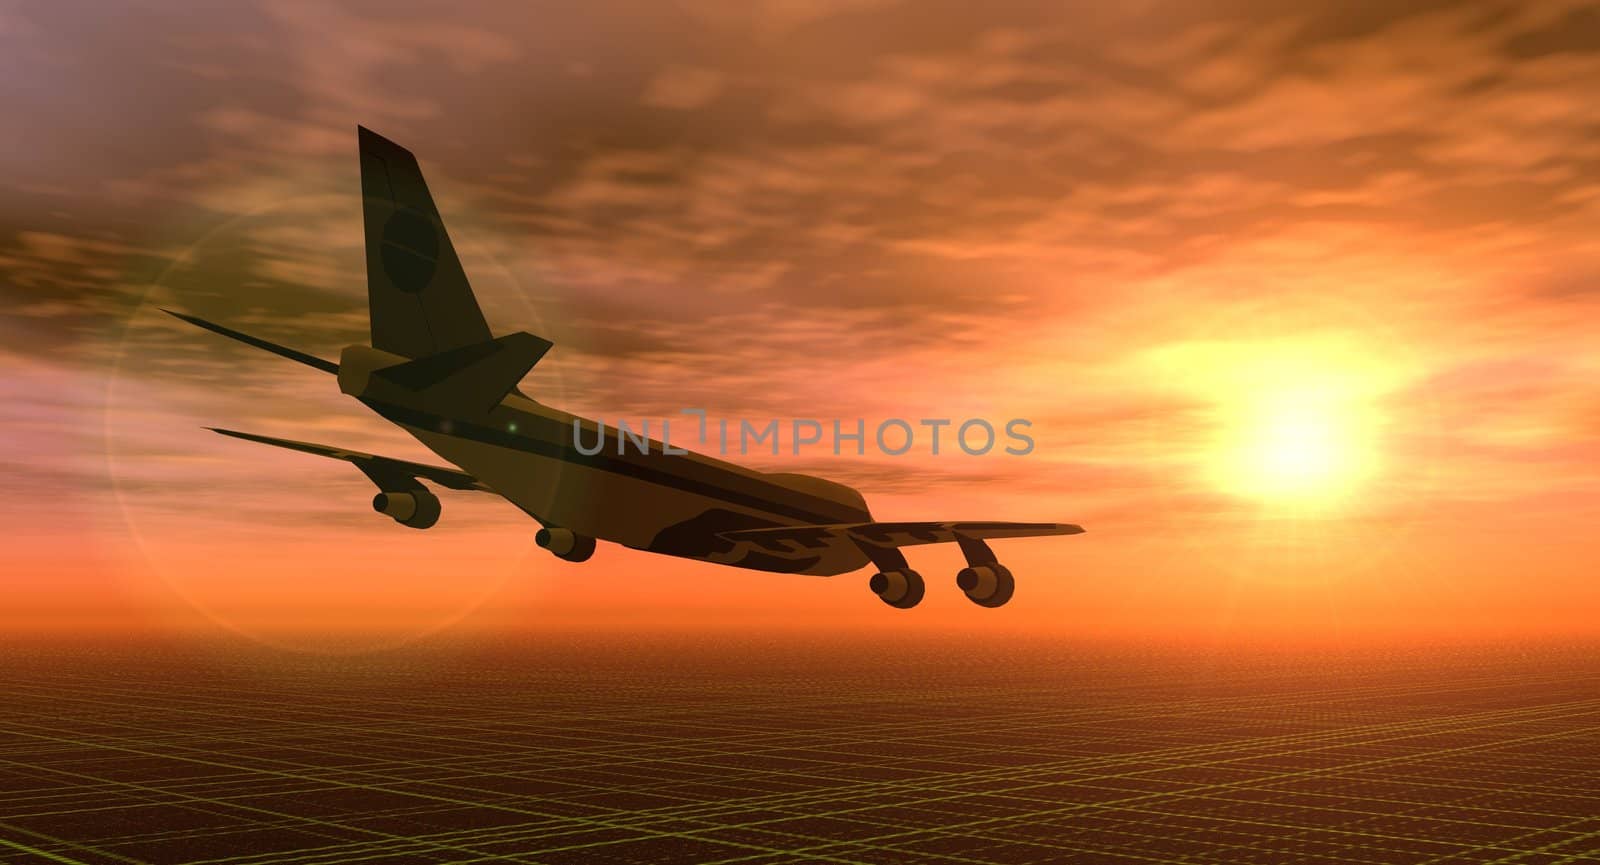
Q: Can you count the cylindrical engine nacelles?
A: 4